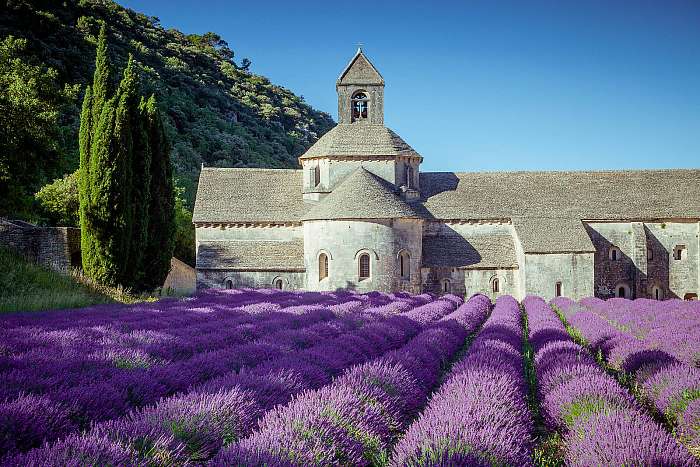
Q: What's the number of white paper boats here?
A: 0